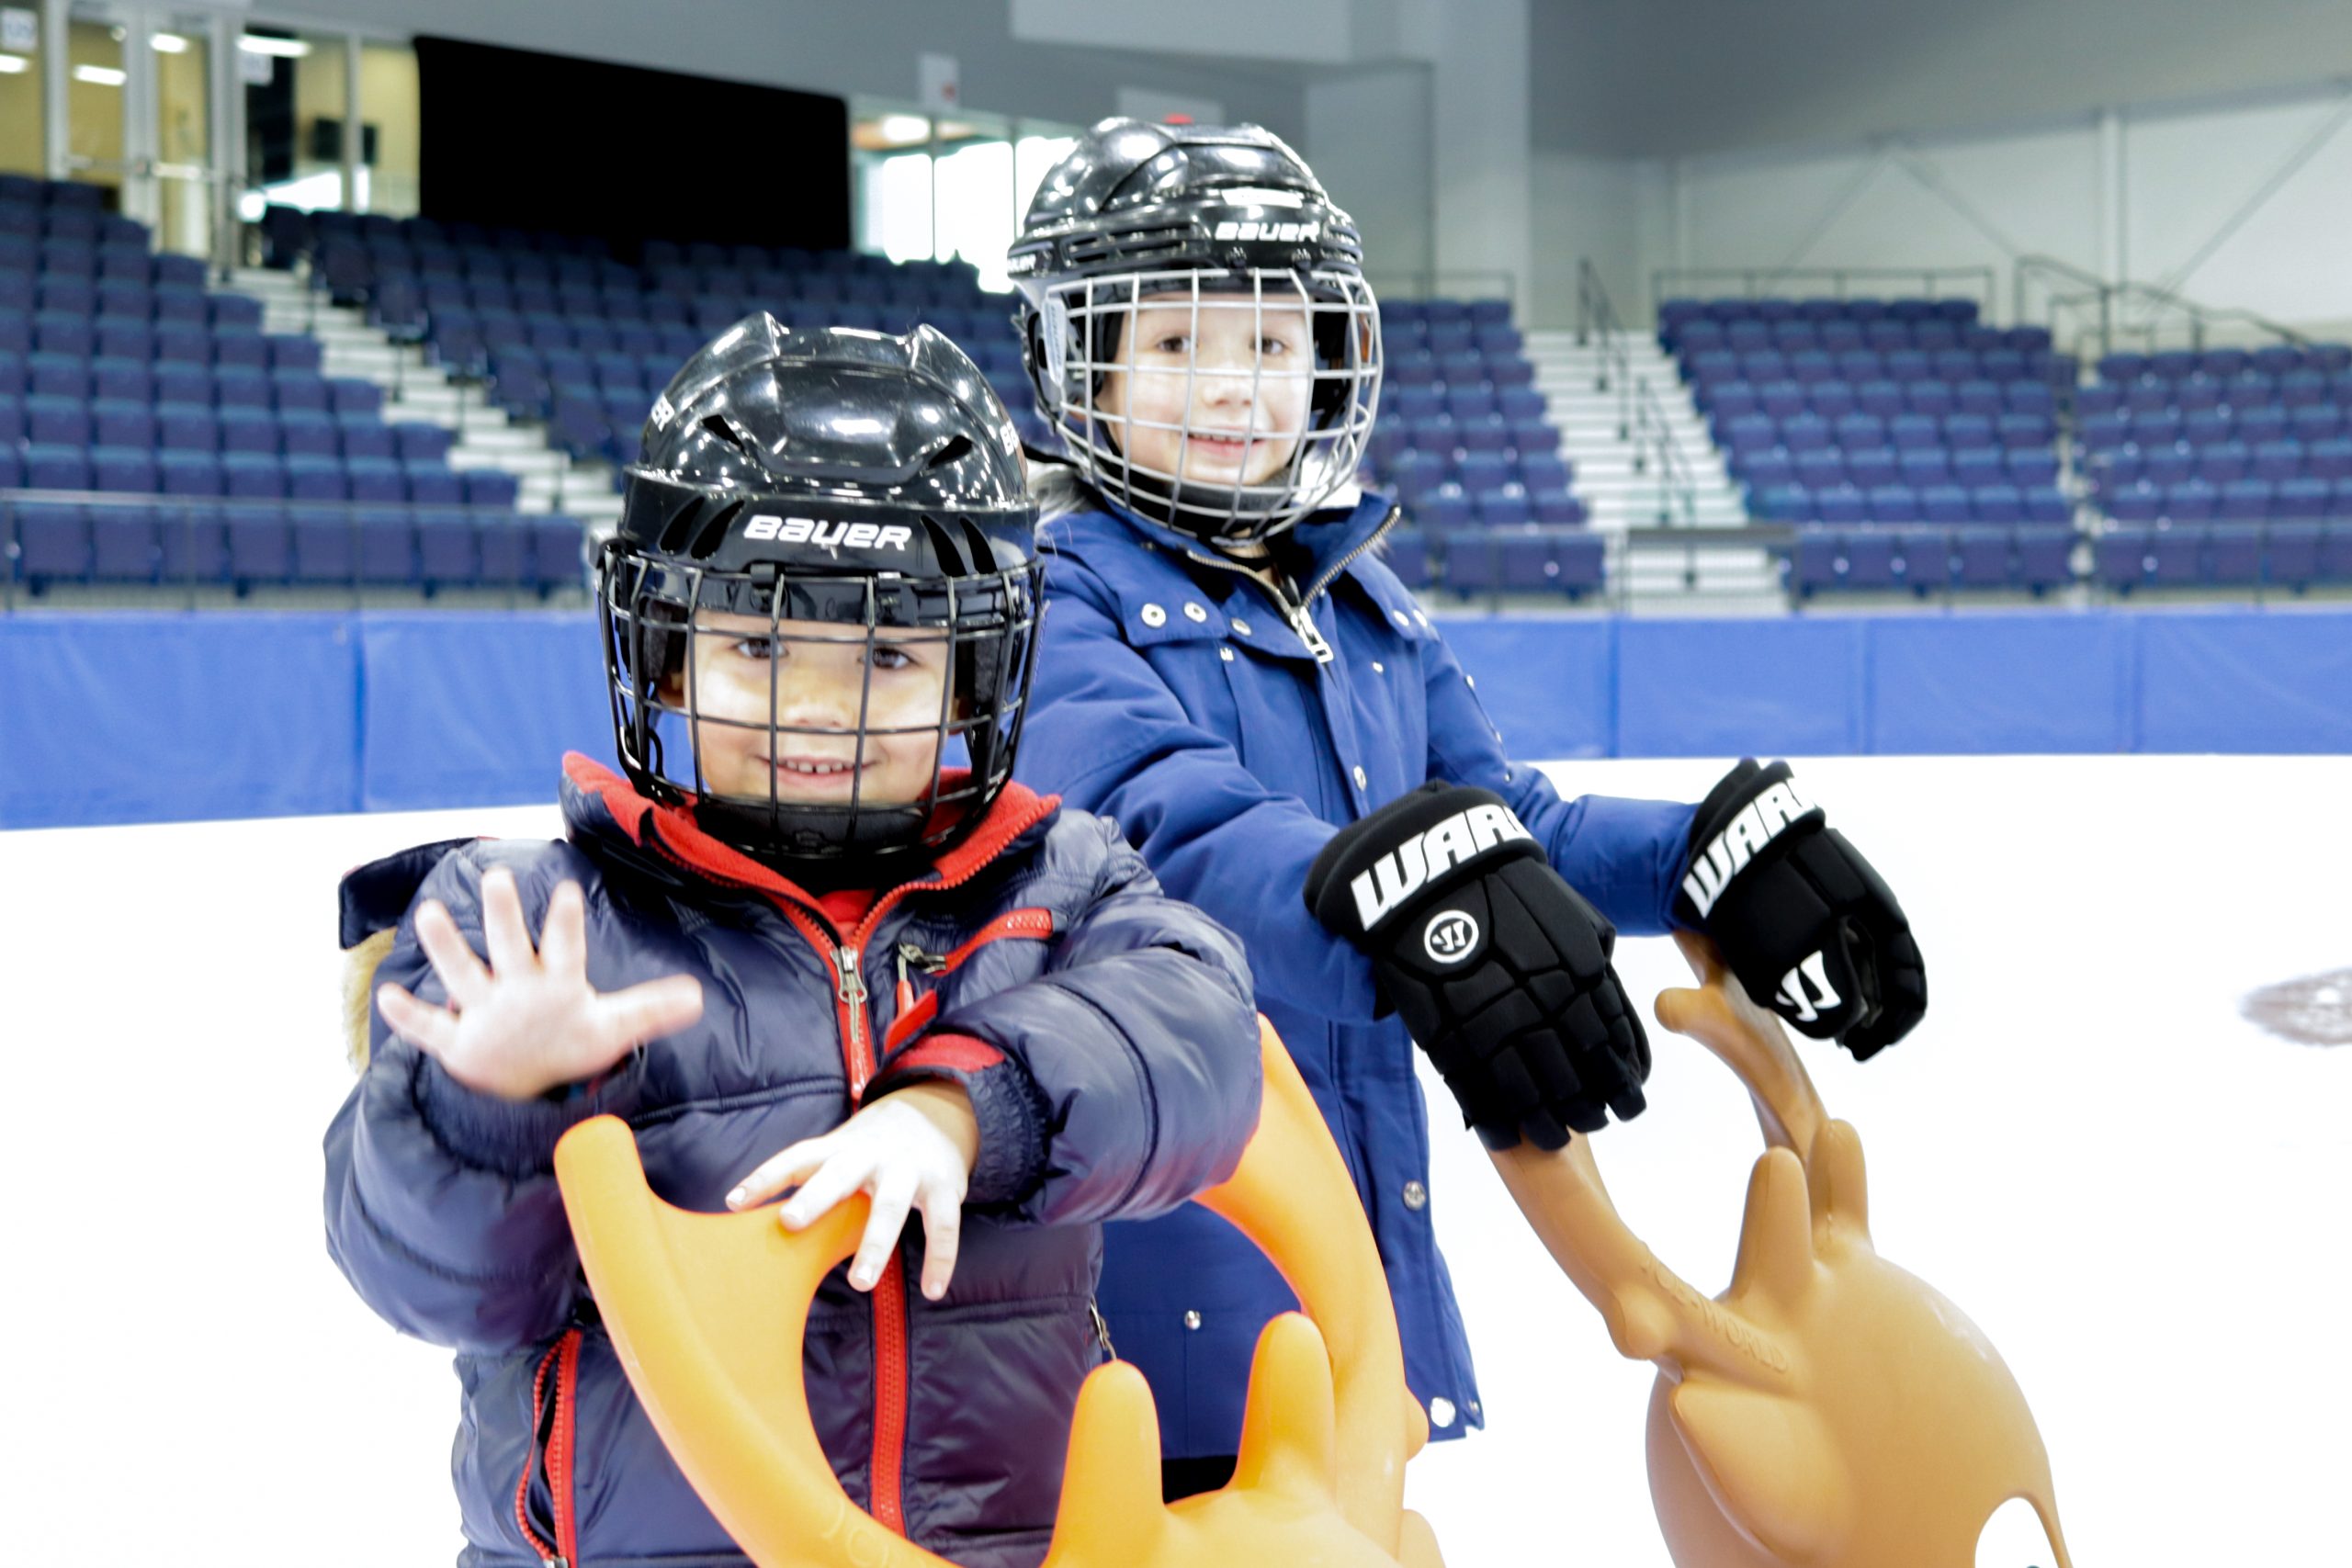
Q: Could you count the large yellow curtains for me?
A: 0